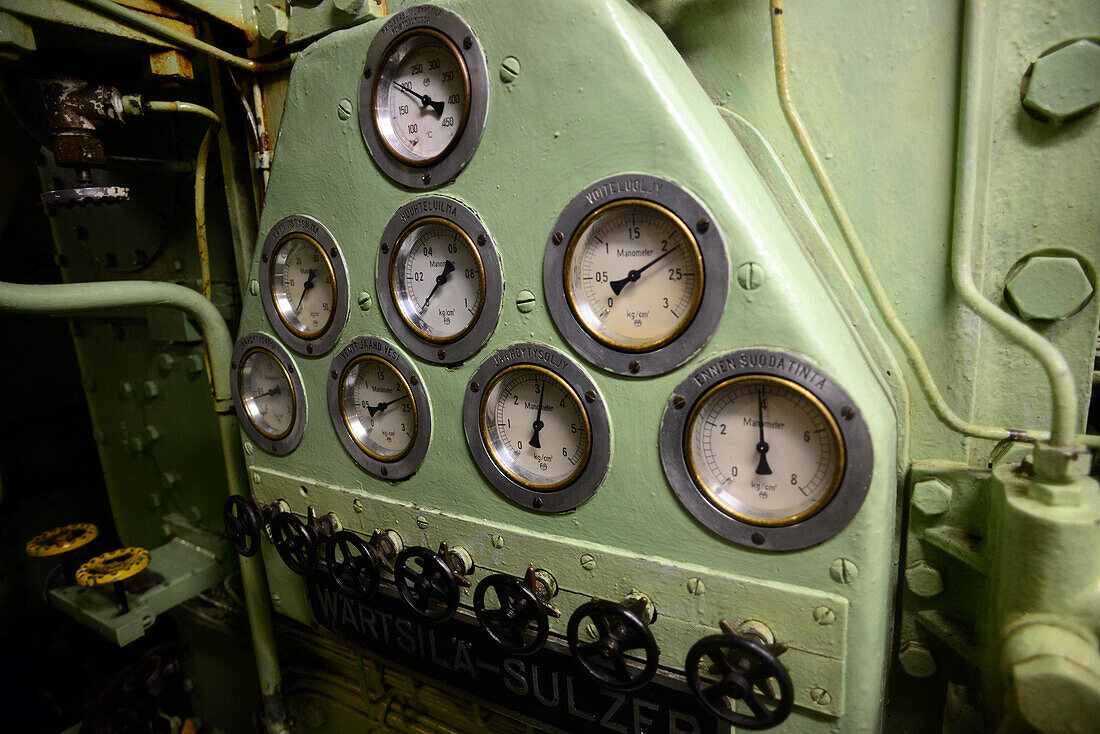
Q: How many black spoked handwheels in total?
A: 7